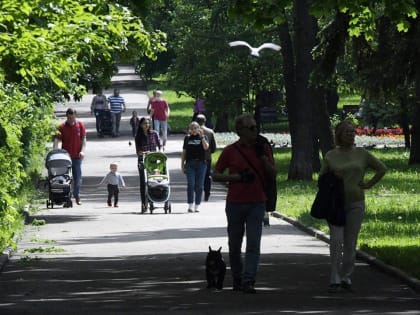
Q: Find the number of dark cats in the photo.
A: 0